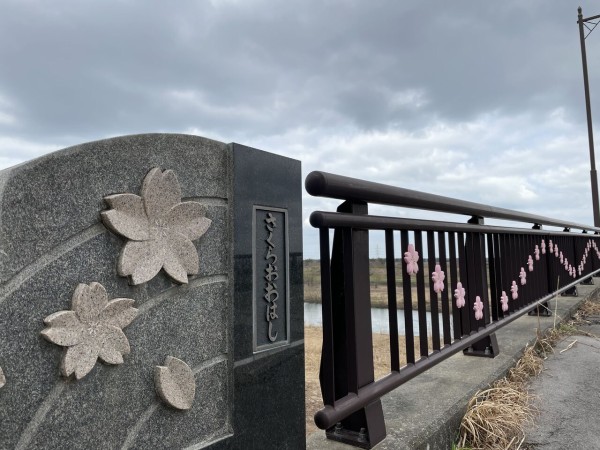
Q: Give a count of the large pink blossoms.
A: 2